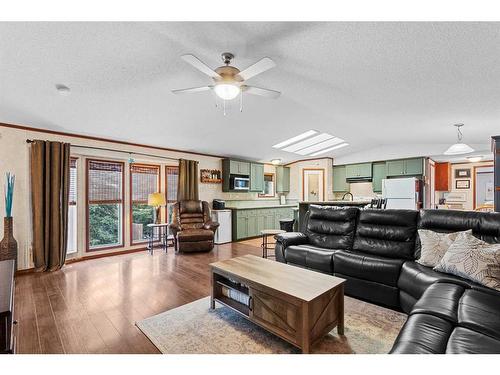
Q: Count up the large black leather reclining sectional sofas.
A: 1